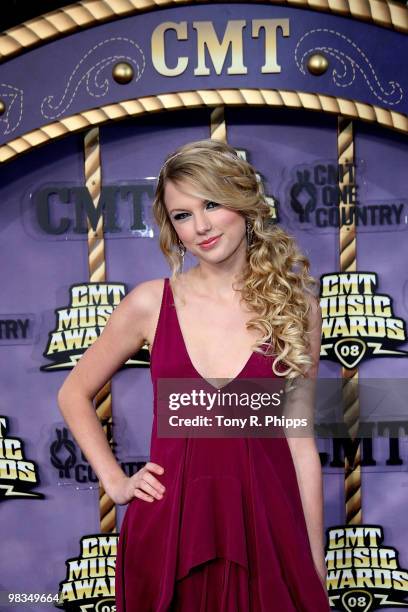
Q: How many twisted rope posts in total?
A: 3